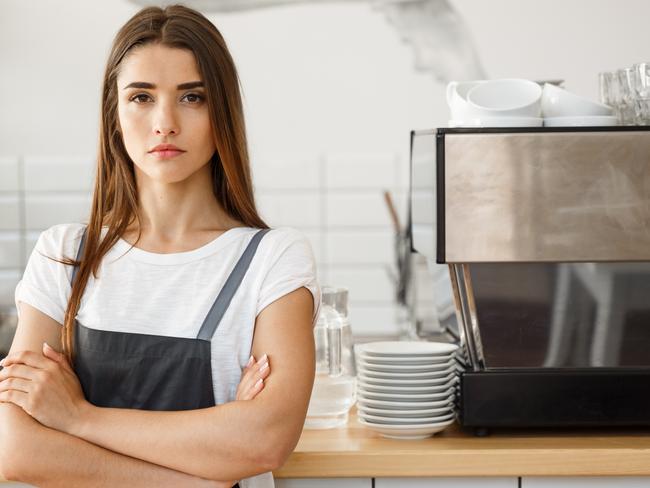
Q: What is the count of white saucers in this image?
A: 11